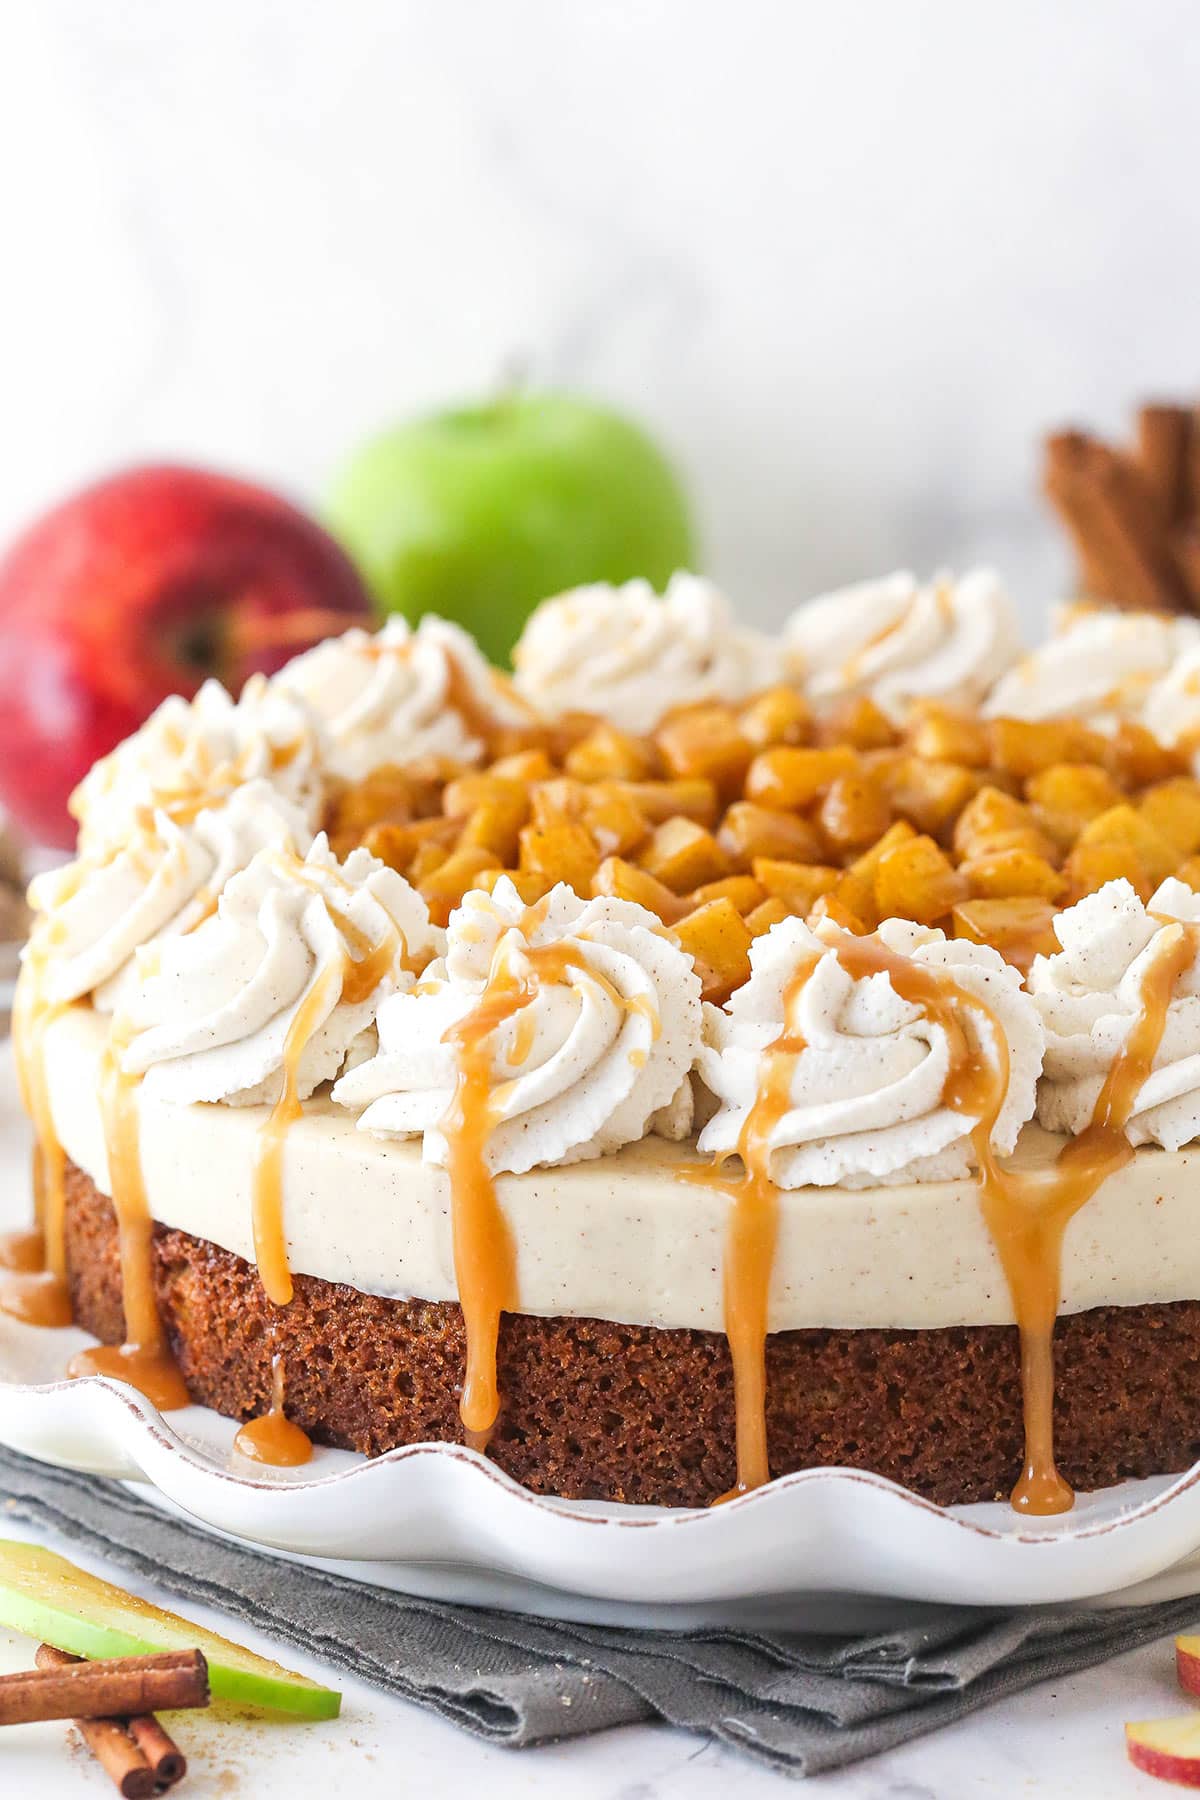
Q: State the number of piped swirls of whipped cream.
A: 11